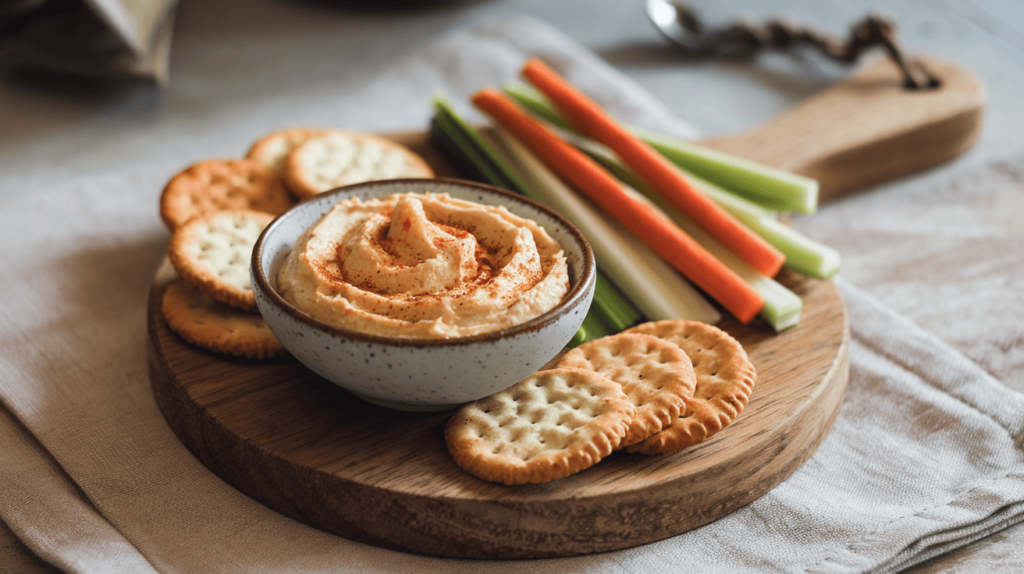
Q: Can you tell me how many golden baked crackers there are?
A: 8